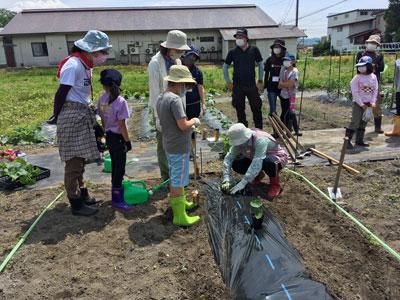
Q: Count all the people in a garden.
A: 12